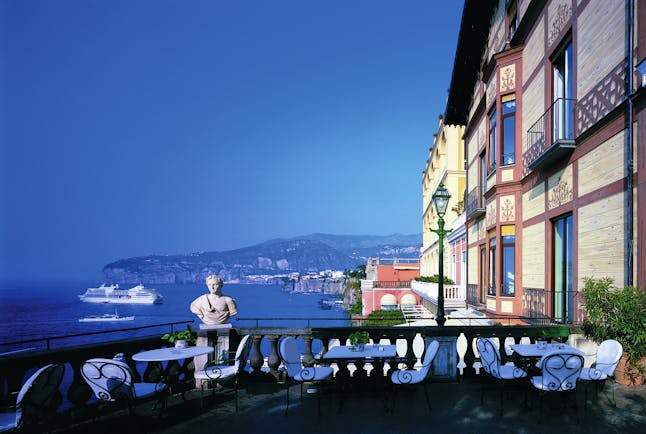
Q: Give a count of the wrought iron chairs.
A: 8